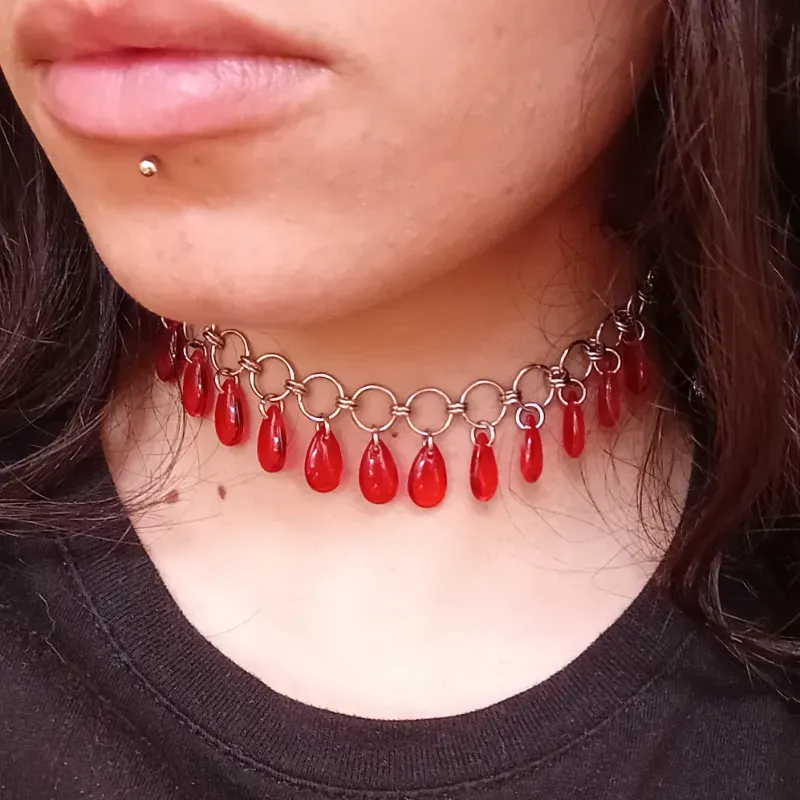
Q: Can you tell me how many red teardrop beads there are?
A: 12